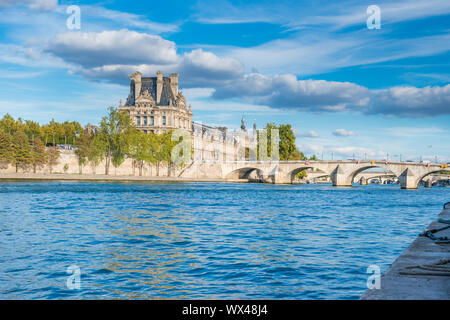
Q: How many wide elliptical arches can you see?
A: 4